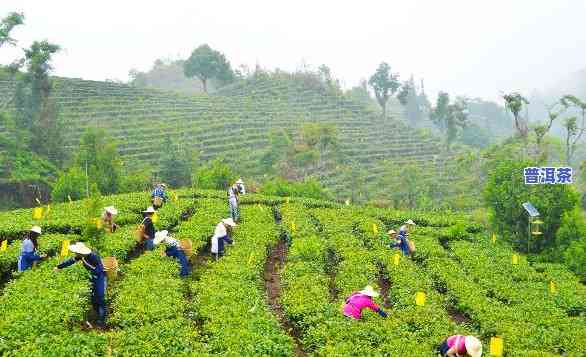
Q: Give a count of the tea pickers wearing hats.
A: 12